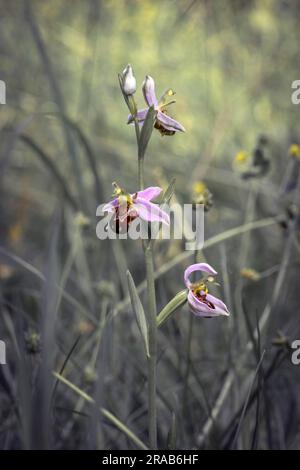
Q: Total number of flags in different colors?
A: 0